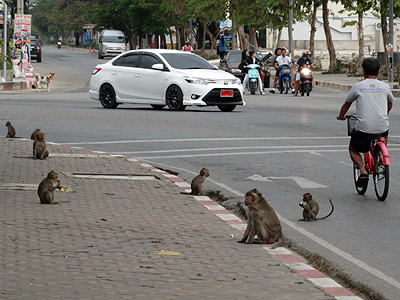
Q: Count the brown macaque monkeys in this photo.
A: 7